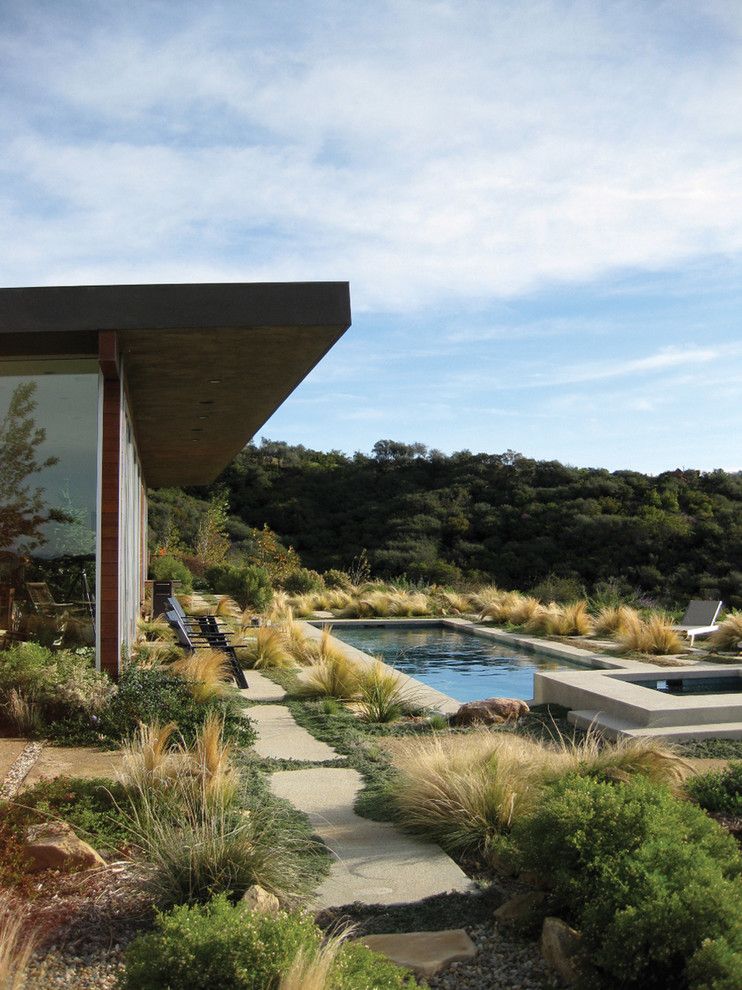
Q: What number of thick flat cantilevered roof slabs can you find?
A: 1